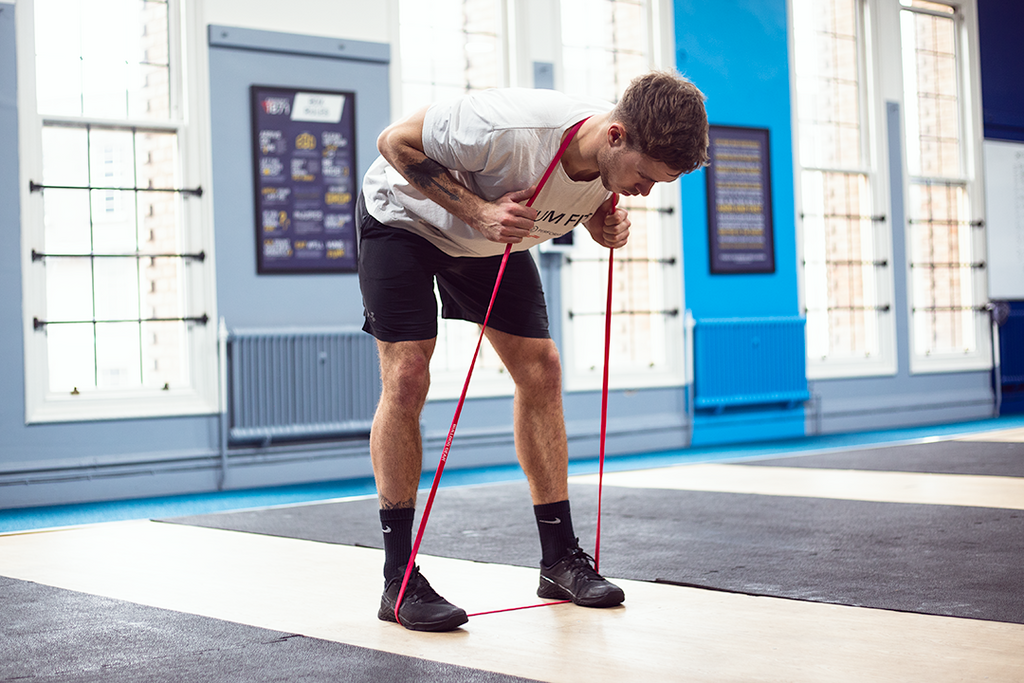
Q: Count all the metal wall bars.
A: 12